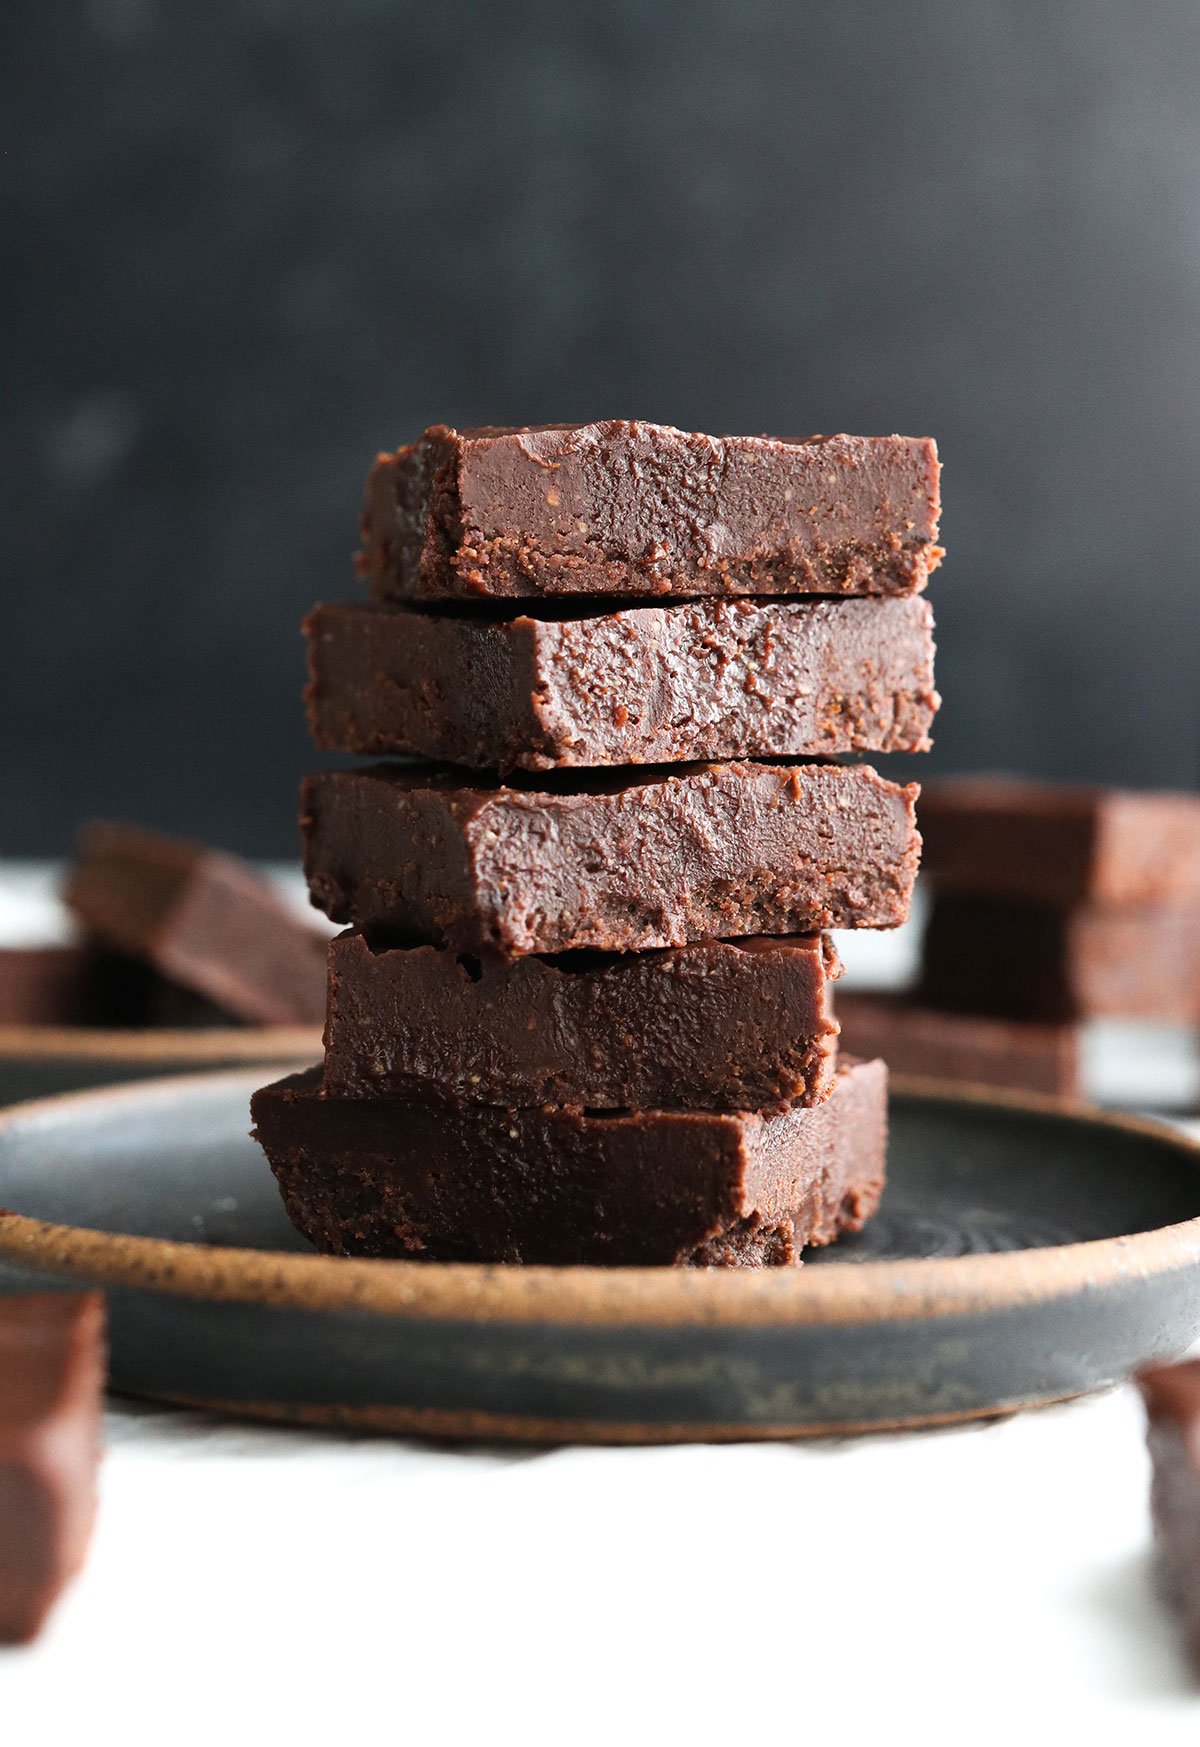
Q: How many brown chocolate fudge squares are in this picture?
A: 12